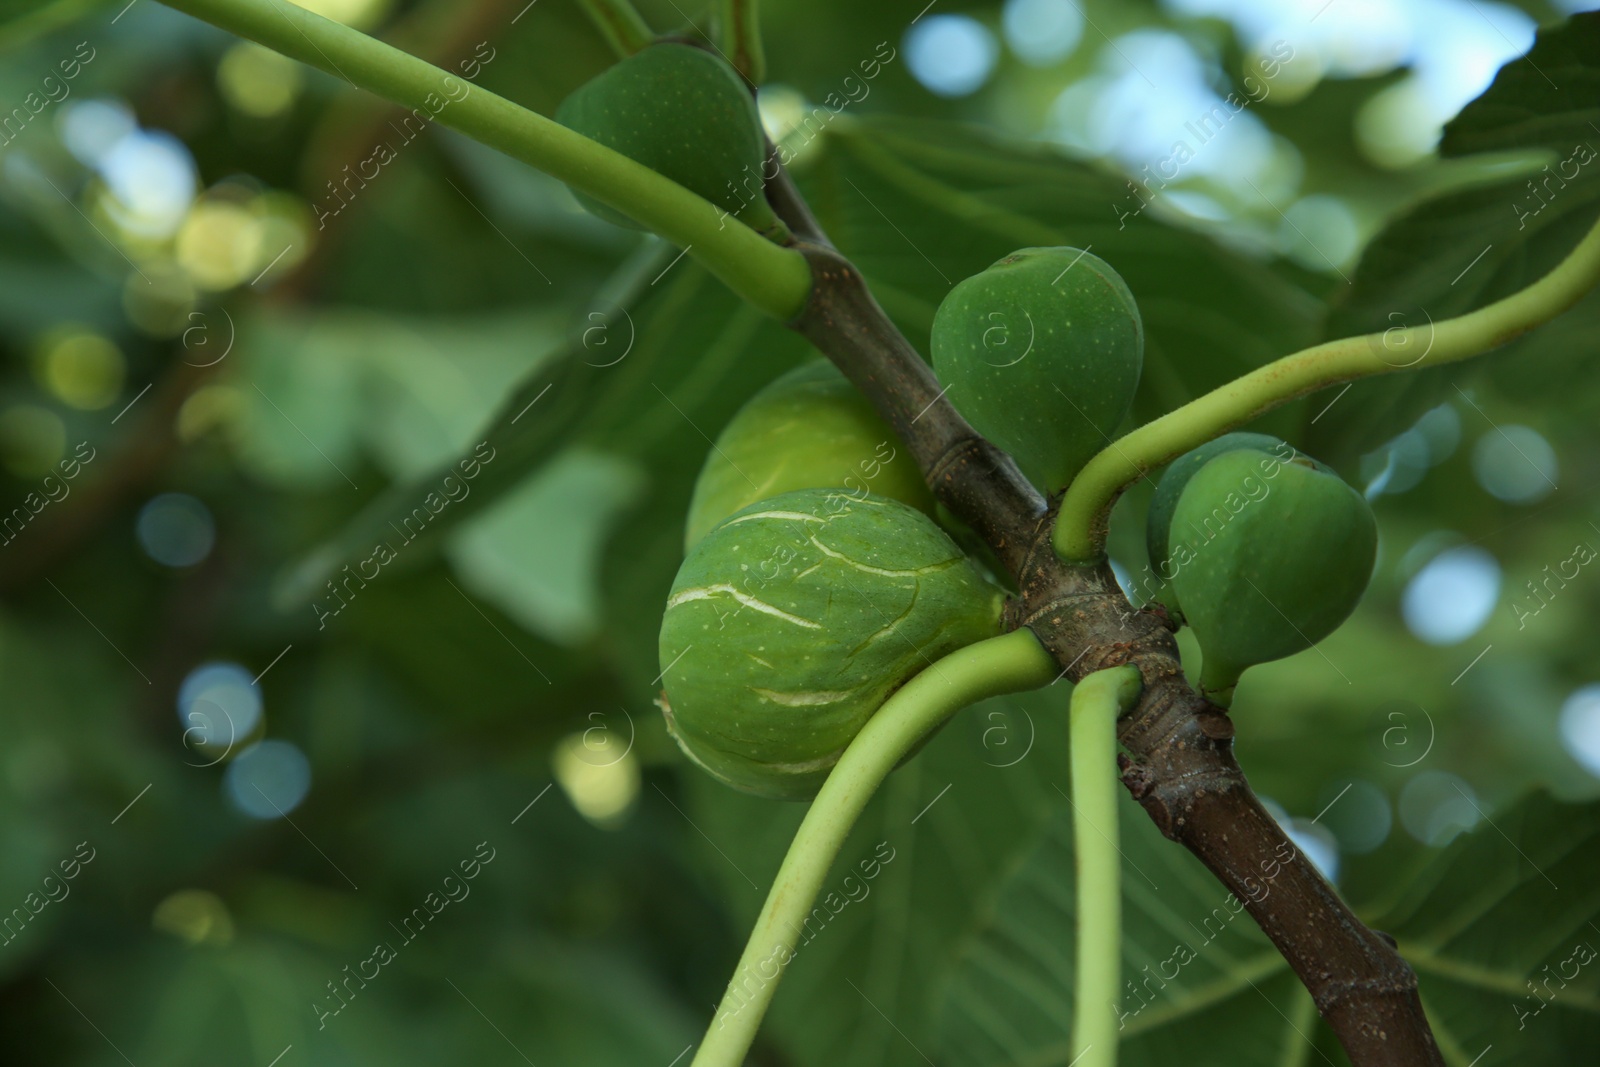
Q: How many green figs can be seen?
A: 6